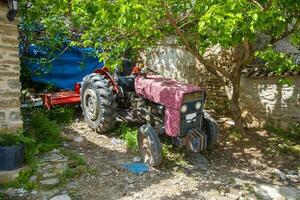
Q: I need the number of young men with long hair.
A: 0